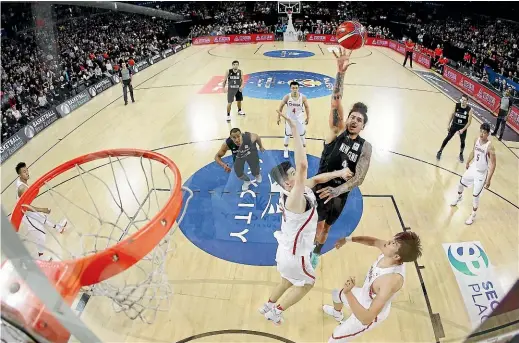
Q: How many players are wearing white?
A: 5